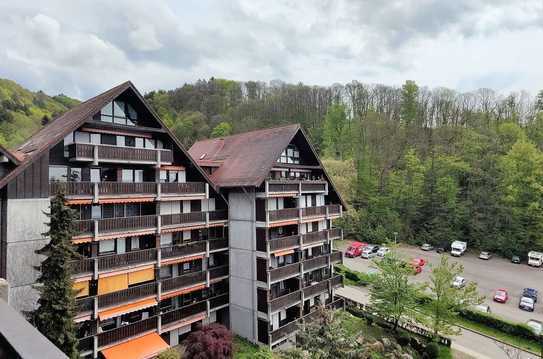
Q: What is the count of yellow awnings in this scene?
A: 3